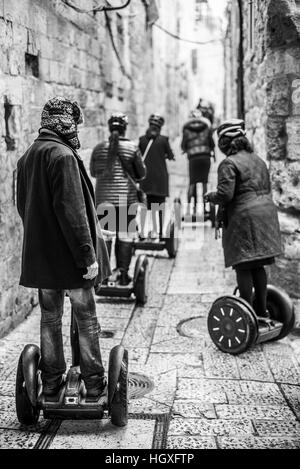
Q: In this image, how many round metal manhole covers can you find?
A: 2